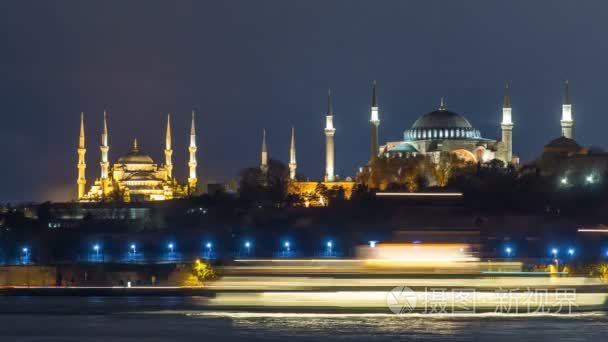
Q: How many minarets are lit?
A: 10